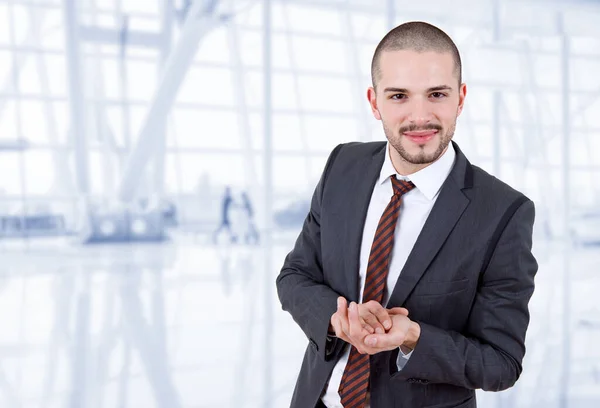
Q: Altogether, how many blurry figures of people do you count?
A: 2